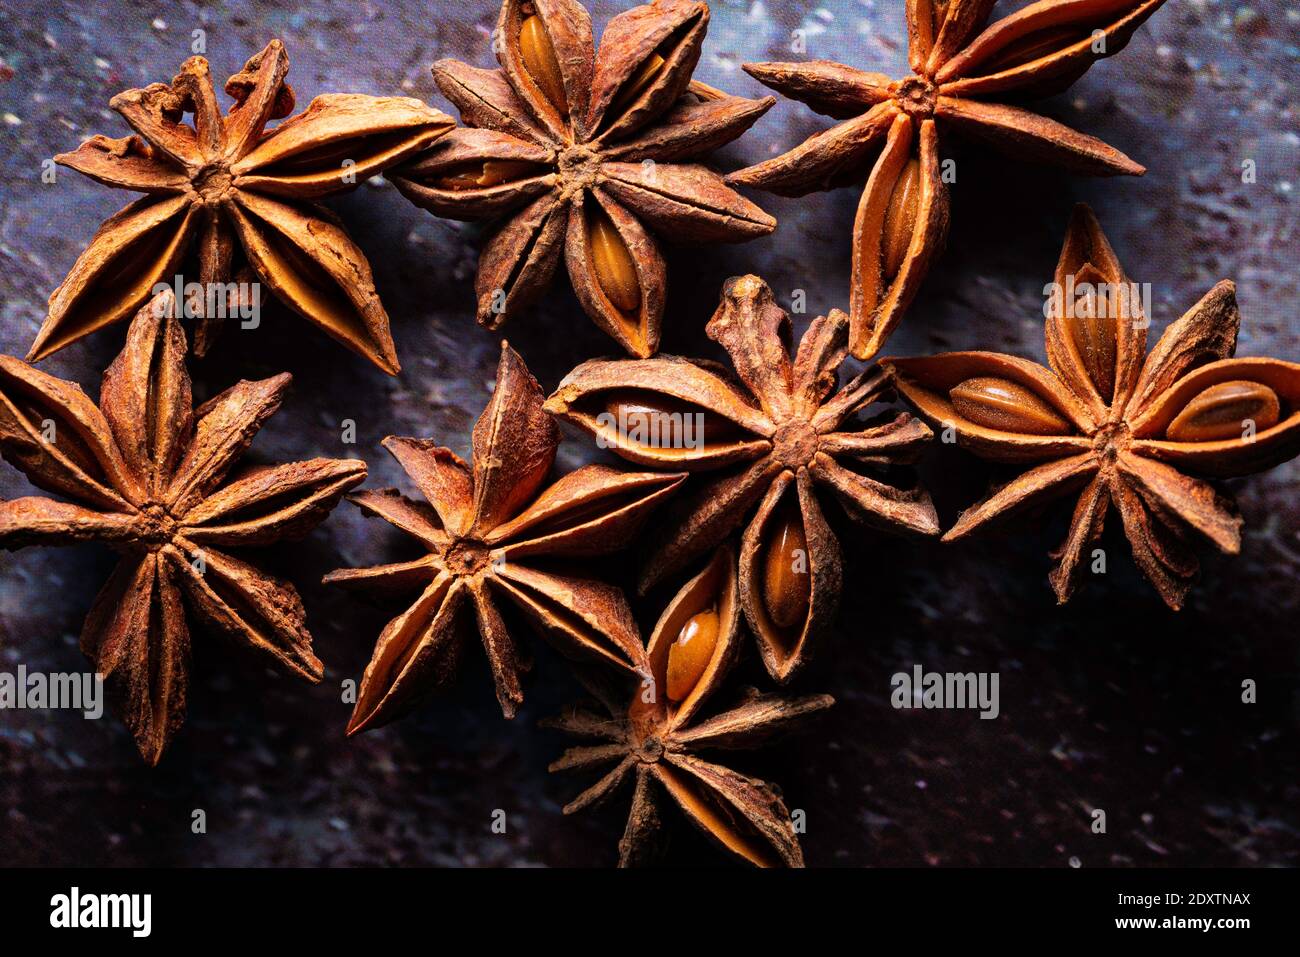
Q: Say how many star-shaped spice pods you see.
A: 8